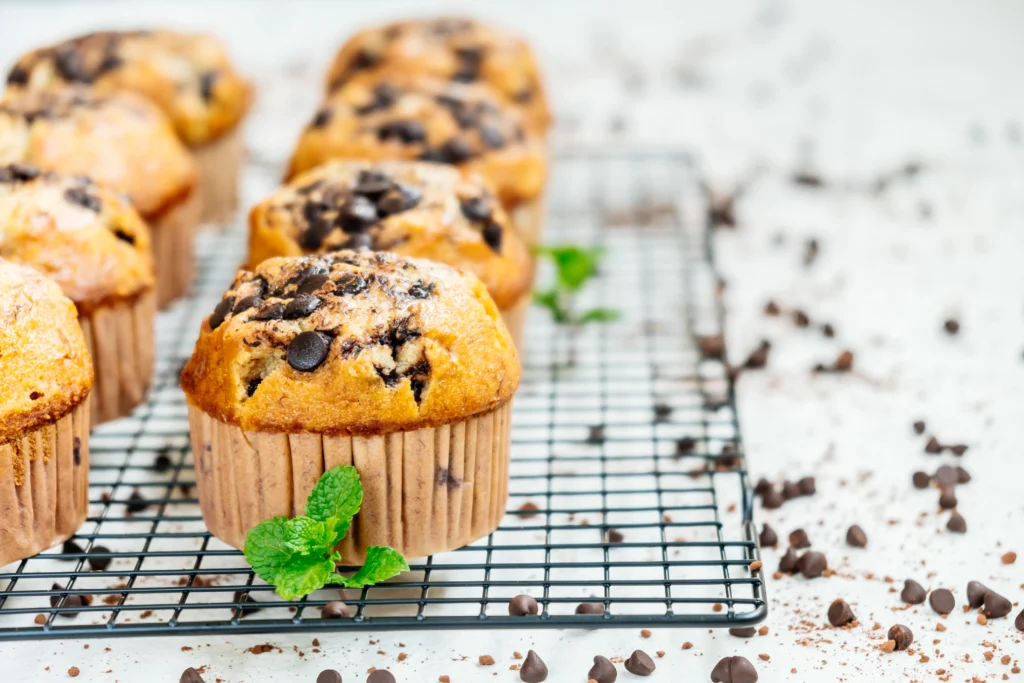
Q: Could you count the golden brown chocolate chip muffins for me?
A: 8